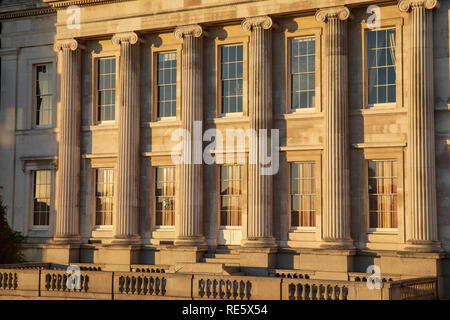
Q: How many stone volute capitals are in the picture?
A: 6